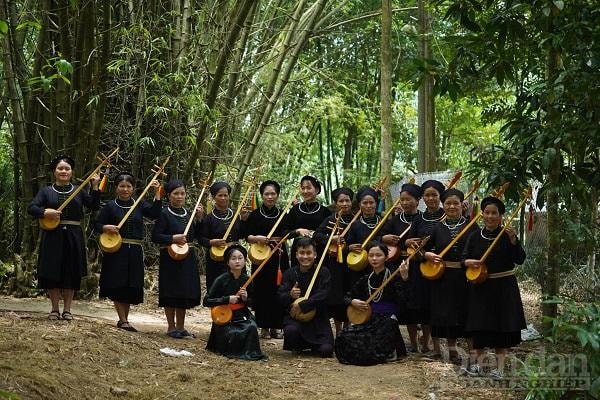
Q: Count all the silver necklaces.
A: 13